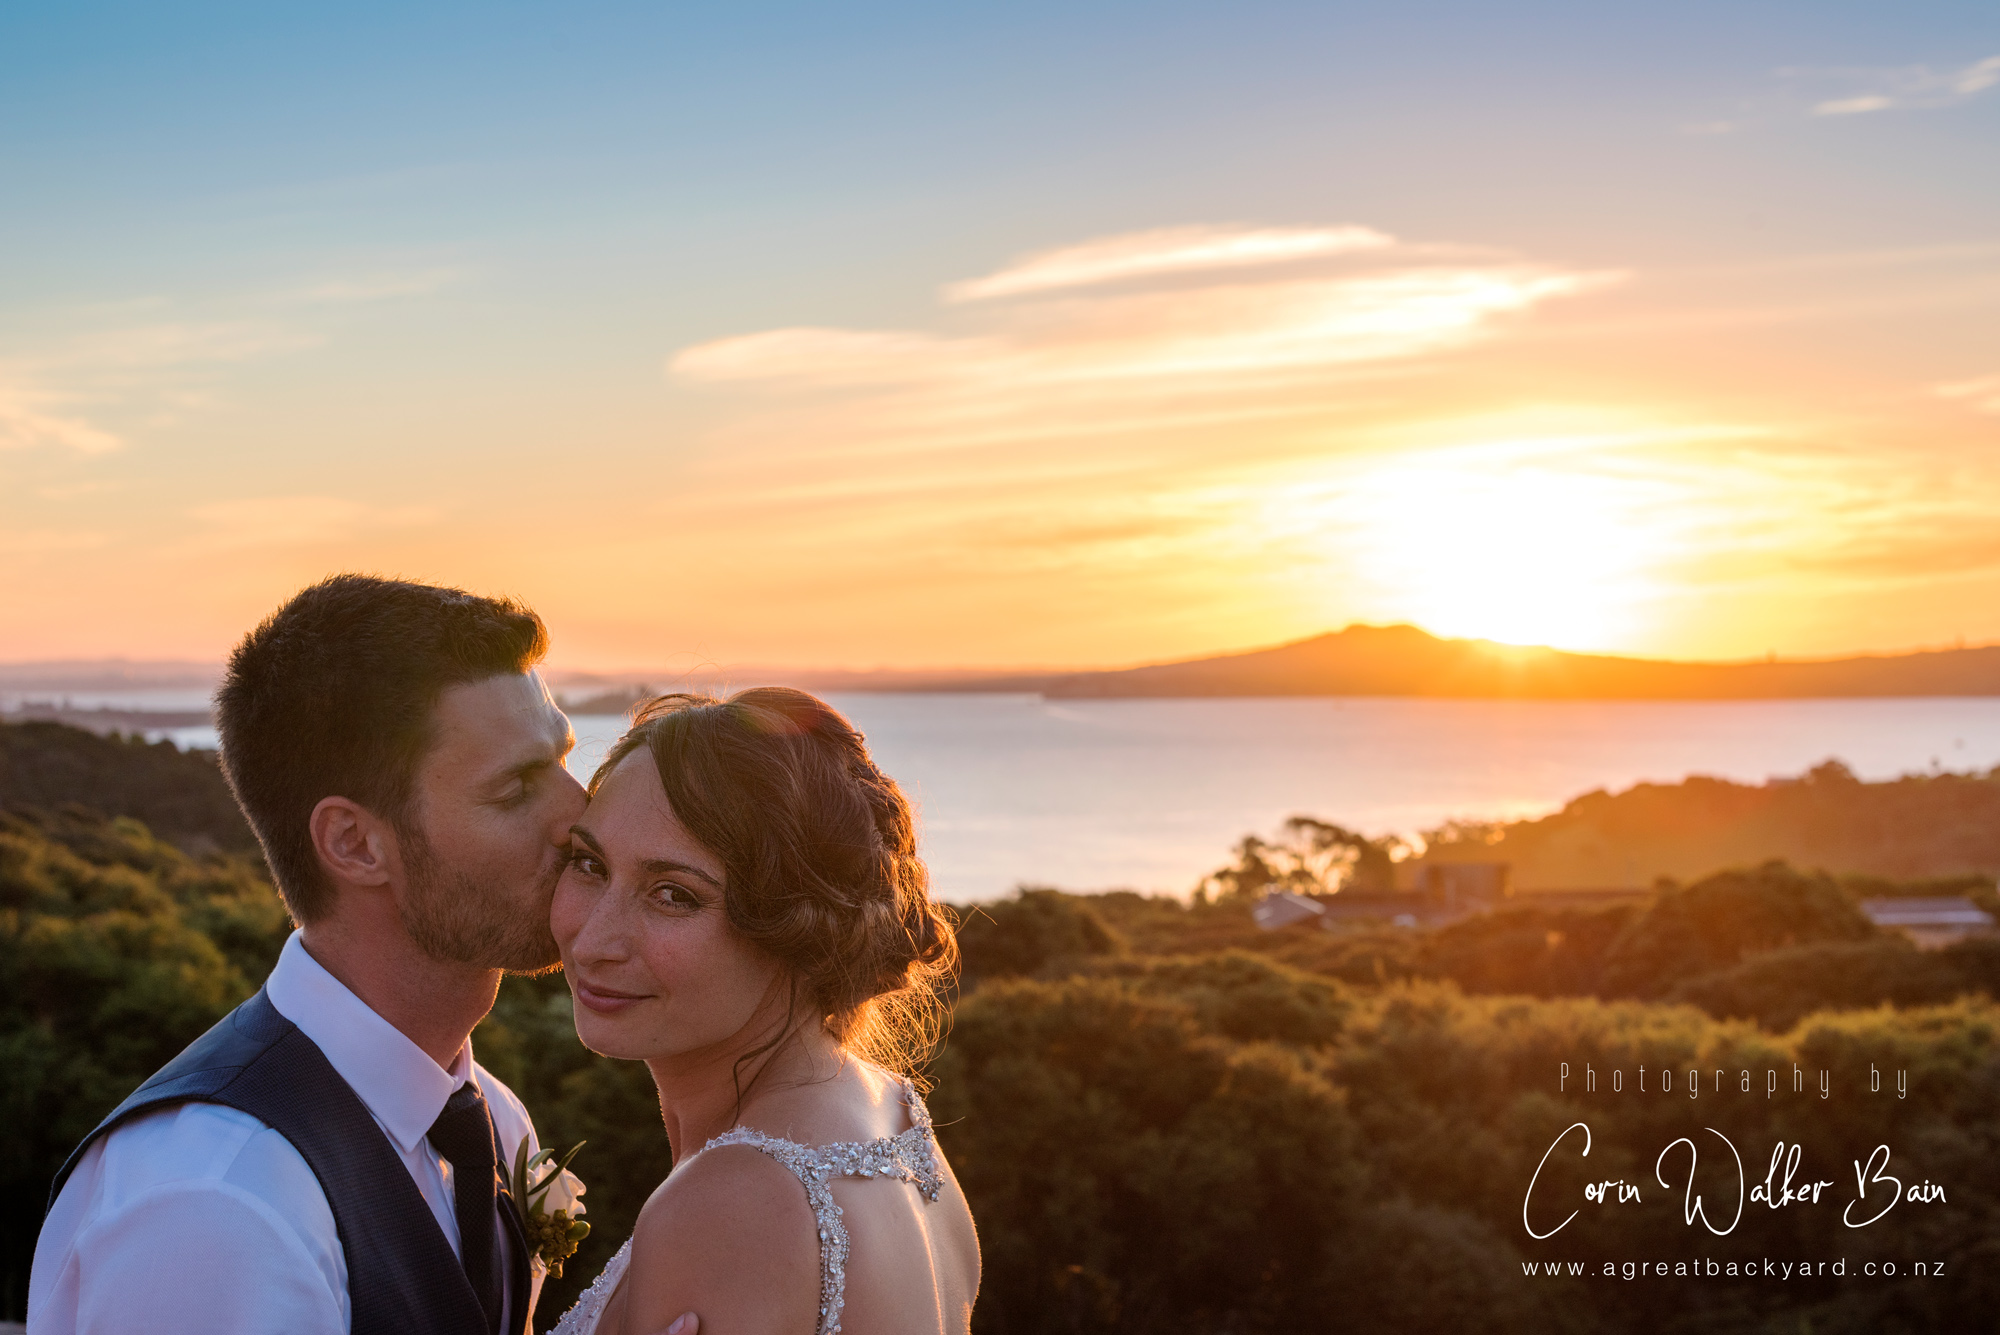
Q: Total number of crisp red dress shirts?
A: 0